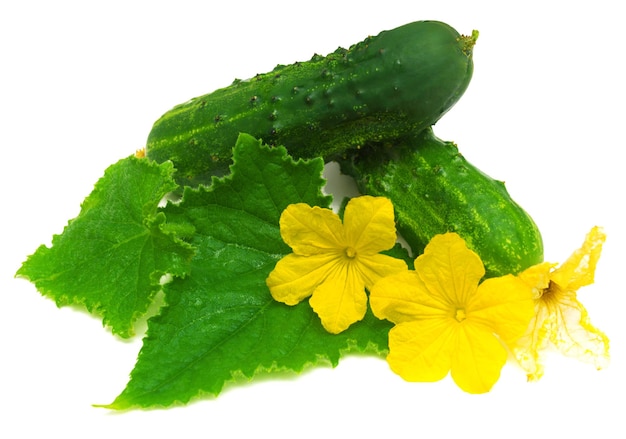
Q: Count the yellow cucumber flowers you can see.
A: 3